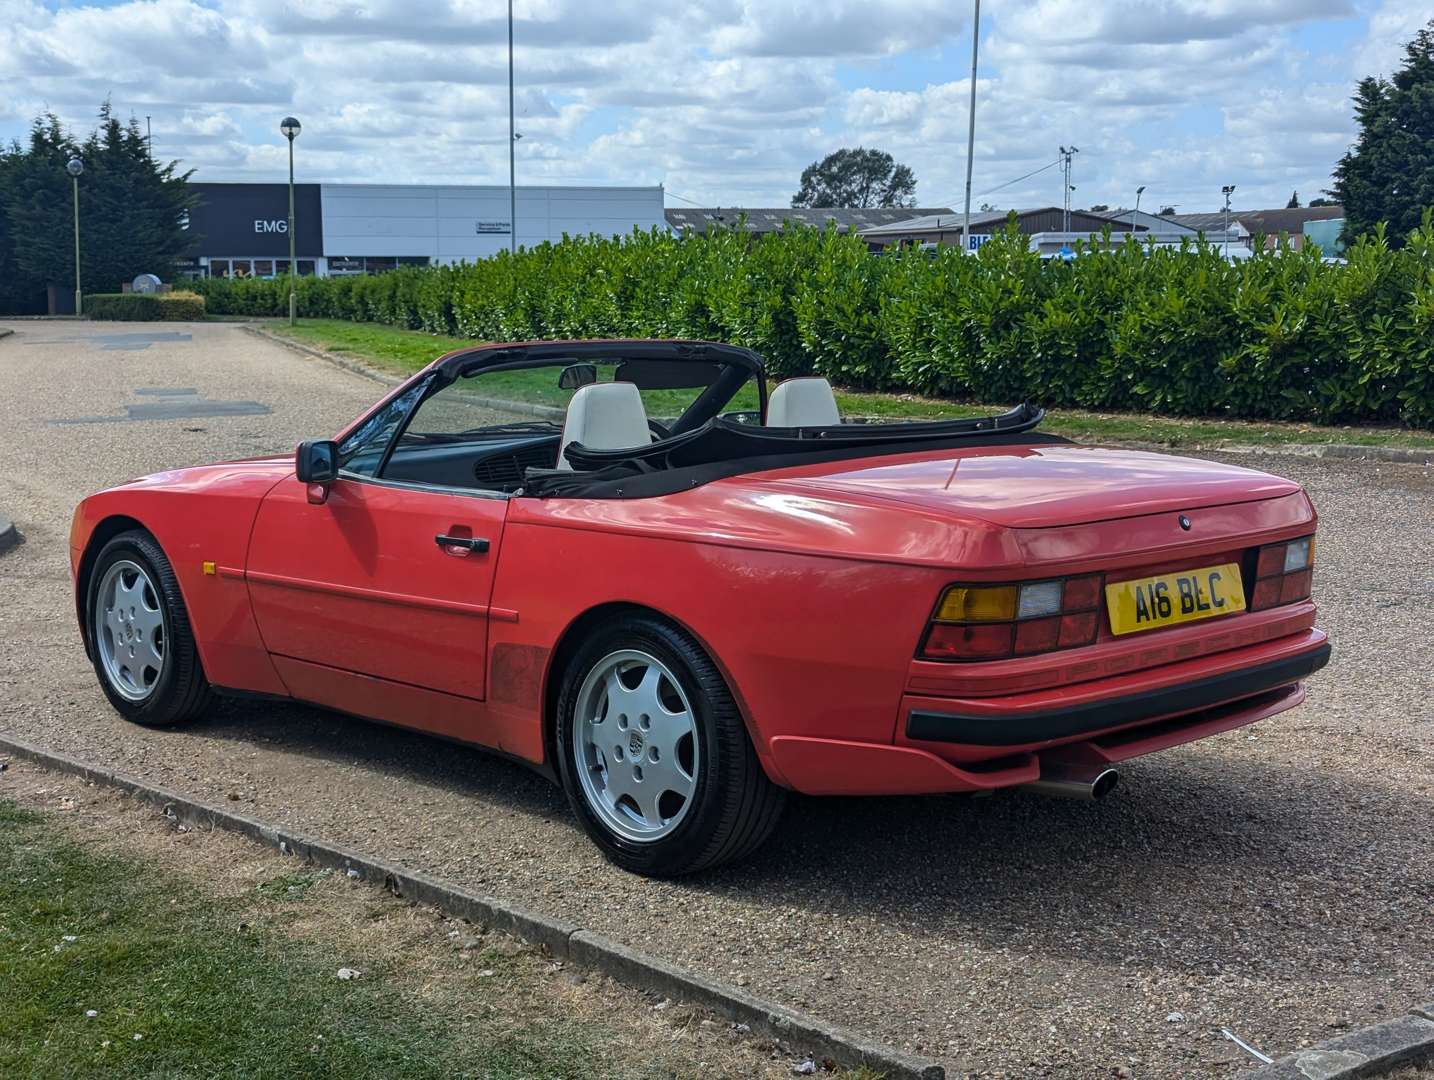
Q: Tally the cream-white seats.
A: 2